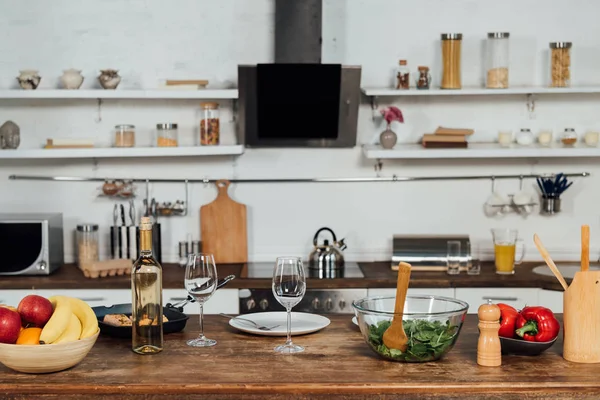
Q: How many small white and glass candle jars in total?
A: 3